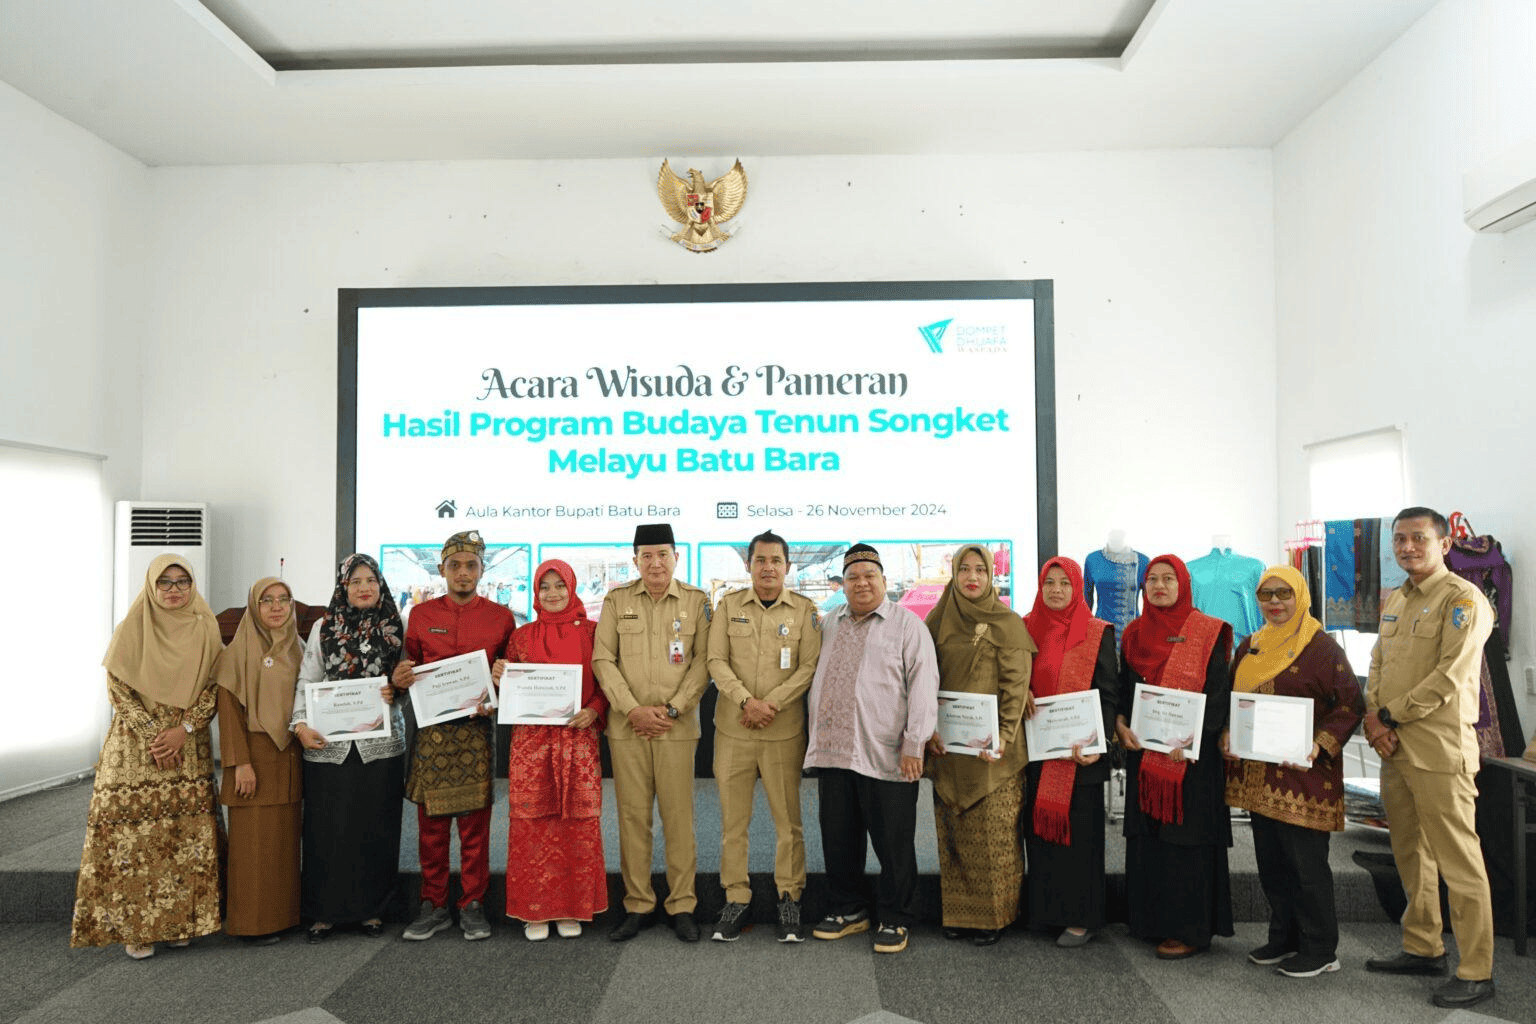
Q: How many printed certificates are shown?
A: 7